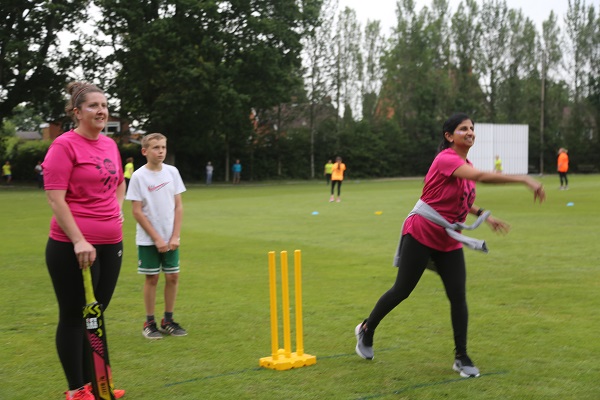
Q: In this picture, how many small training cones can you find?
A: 3